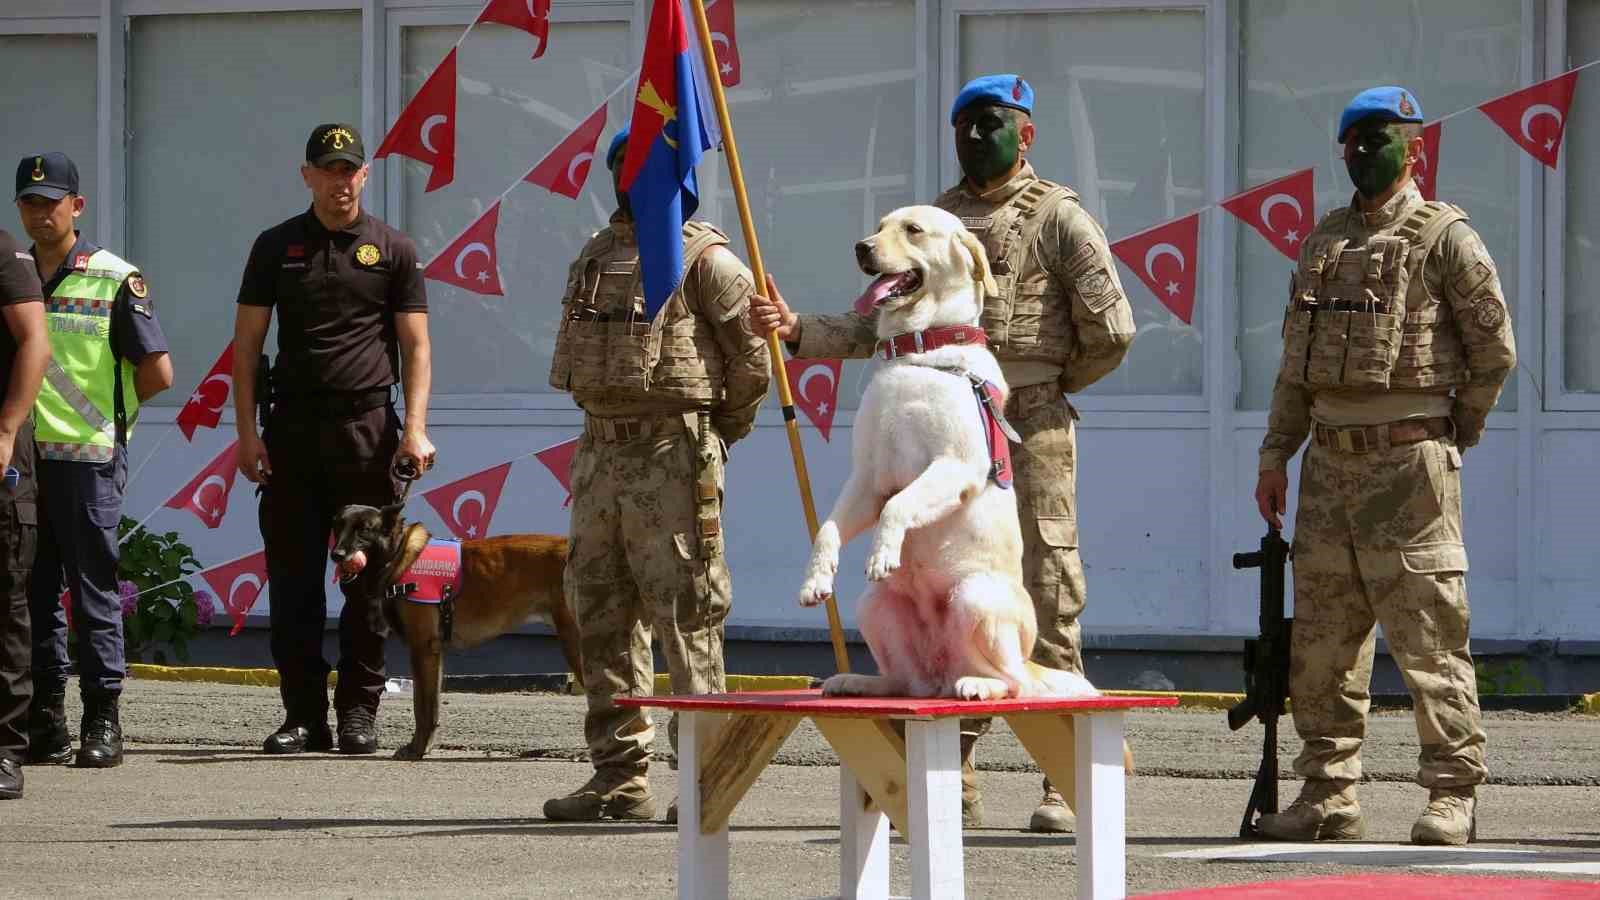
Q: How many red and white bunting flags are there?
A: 15